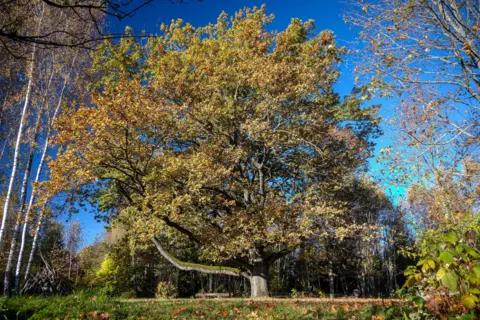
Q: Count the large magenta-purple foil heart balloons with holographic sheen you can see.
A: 0